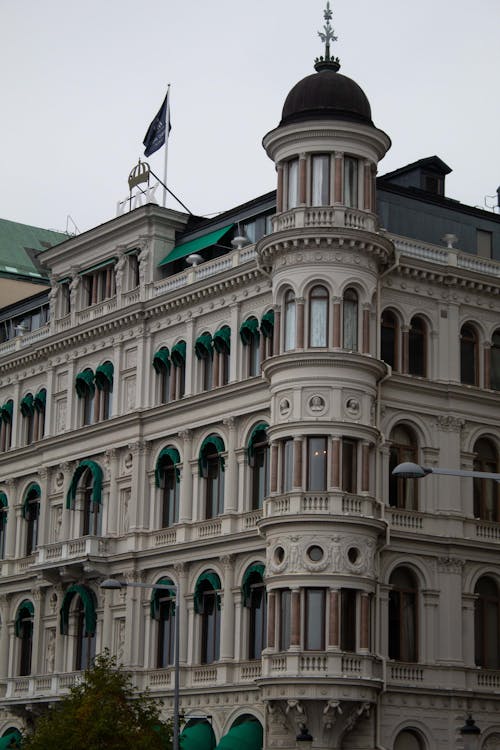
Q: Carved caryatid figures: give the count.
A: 4